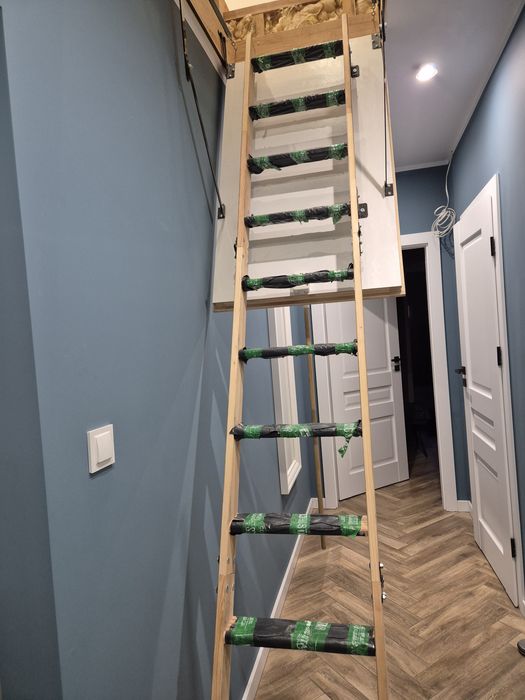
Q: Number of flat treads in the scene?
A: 9